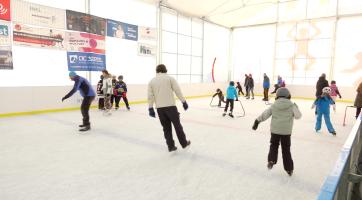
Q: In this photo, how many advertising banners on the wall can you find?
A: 11